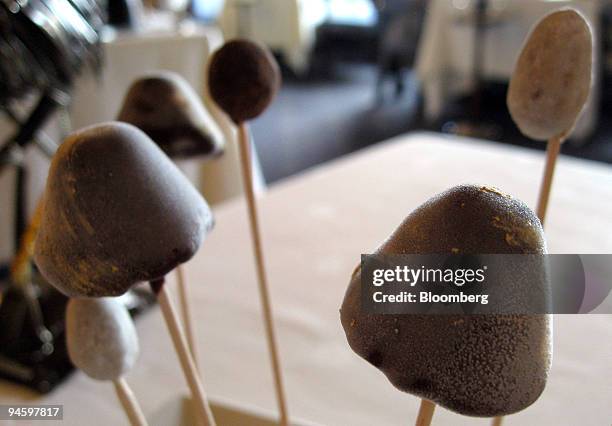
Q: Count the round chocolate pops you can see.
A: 1